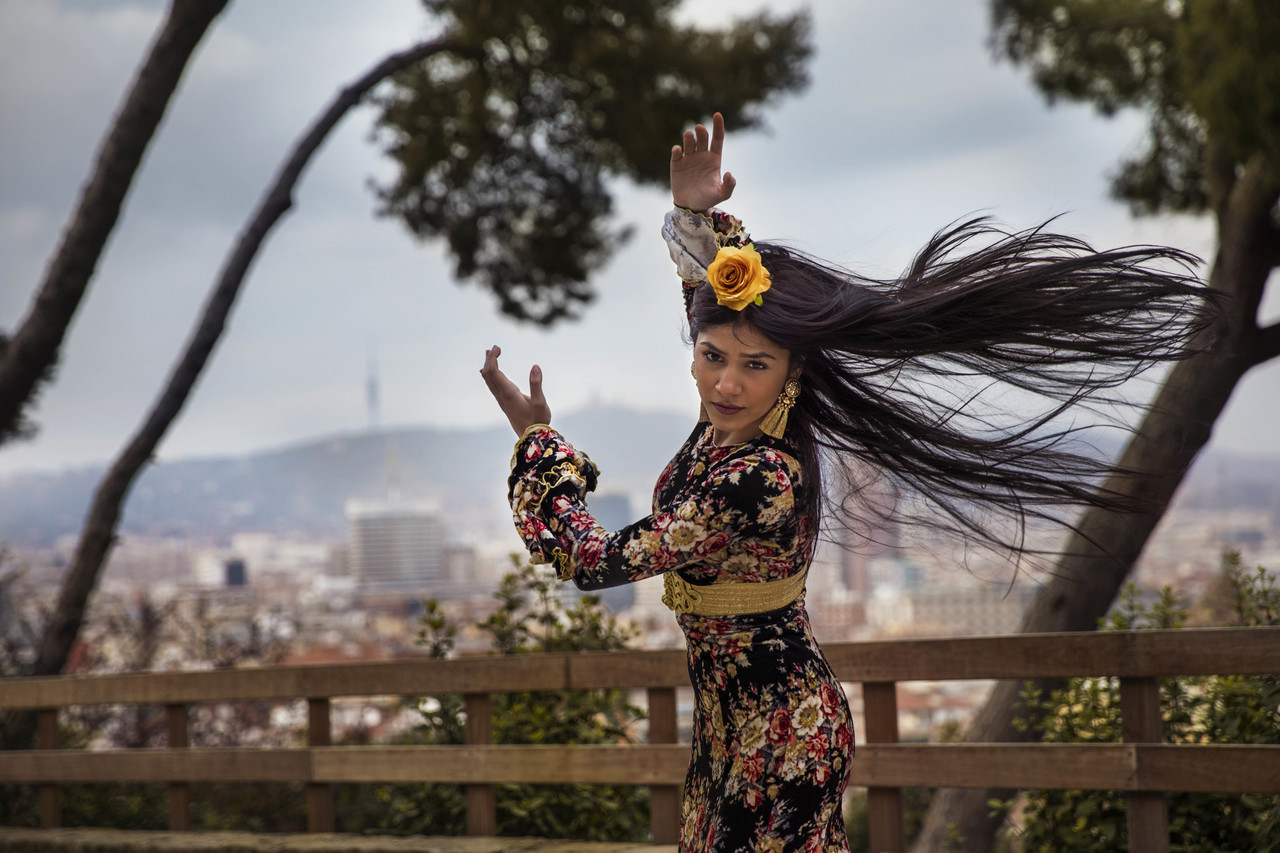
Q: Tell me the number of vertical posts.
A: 7